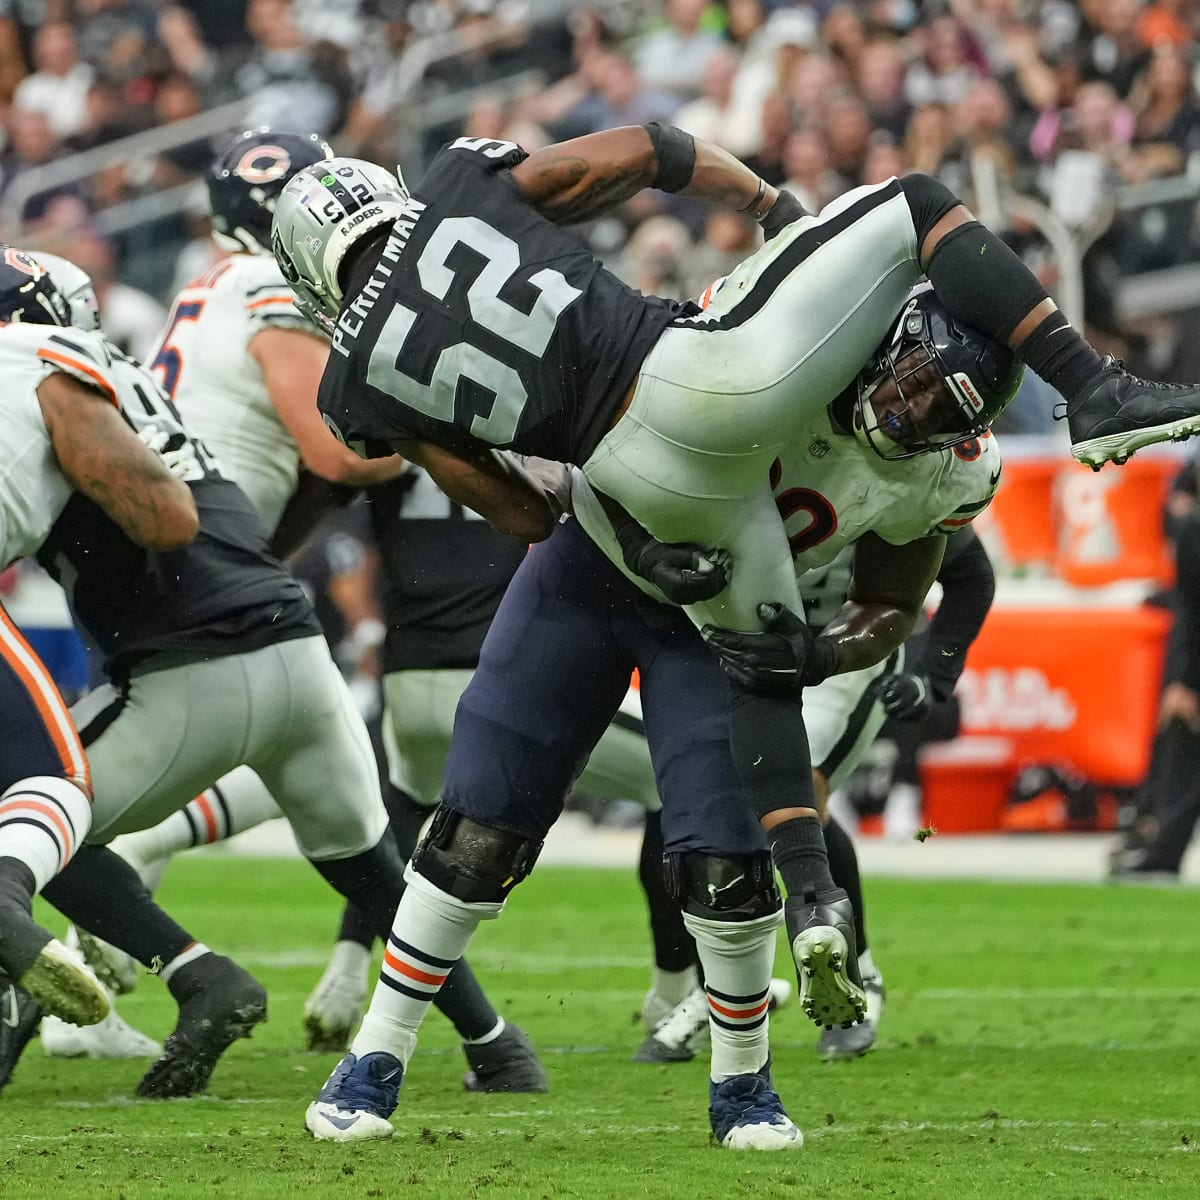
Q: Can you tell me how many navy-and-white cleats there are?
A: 2